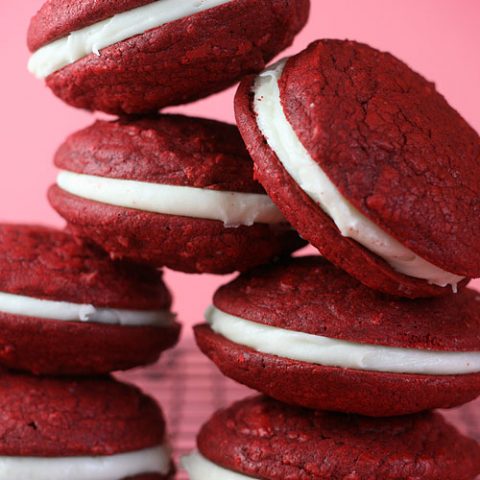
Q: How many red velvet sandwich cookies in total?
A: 7